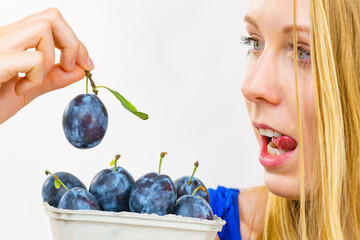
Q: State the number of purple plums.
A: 7